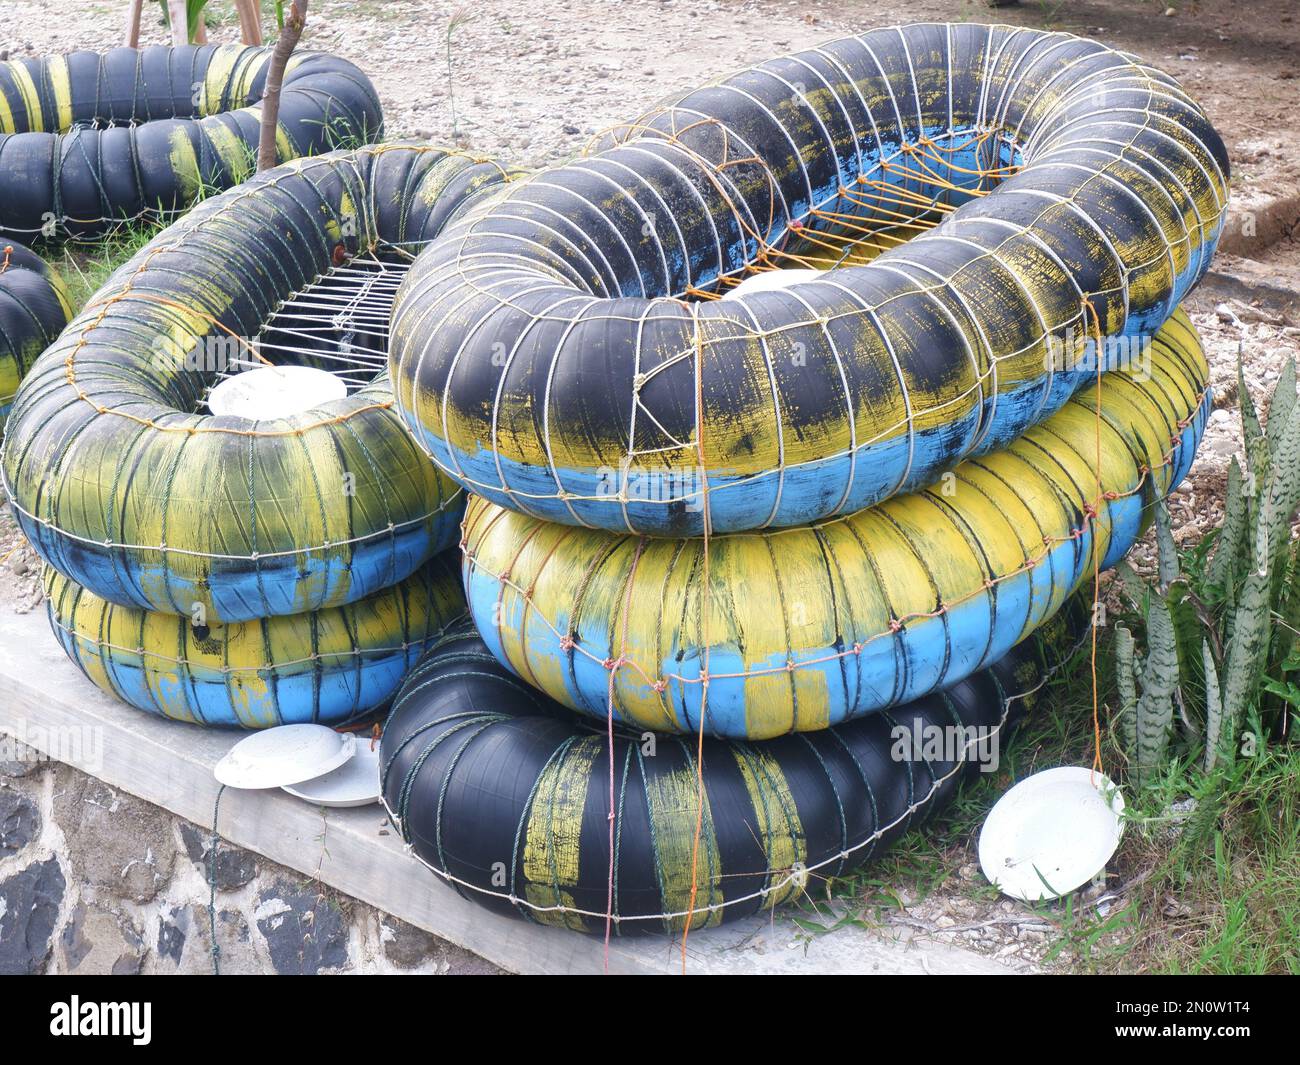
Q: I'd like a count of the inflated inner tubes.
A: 7